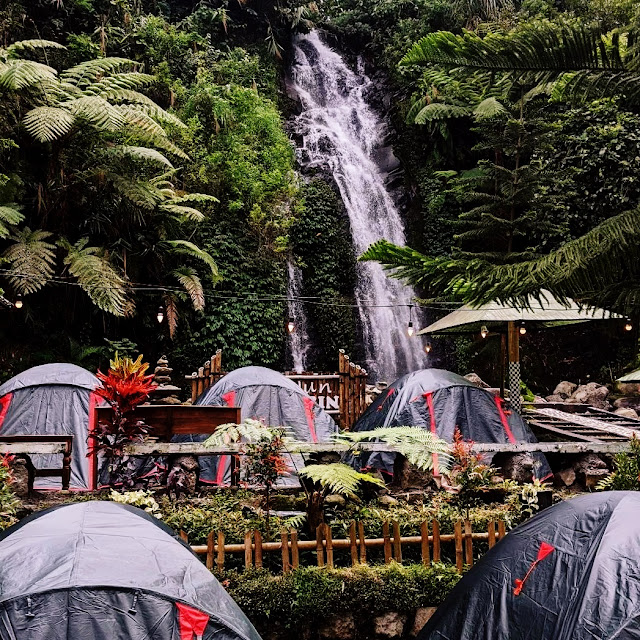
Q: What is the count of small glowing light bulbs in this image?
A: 8